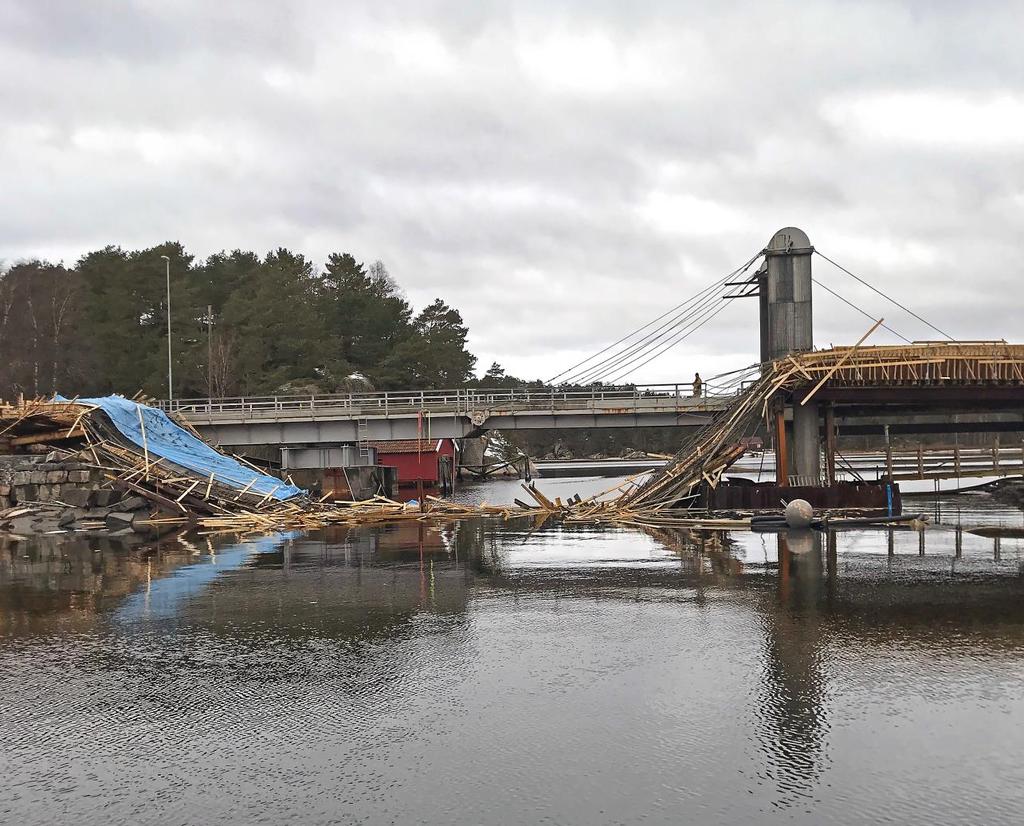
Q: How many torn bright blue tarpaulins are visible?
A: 1